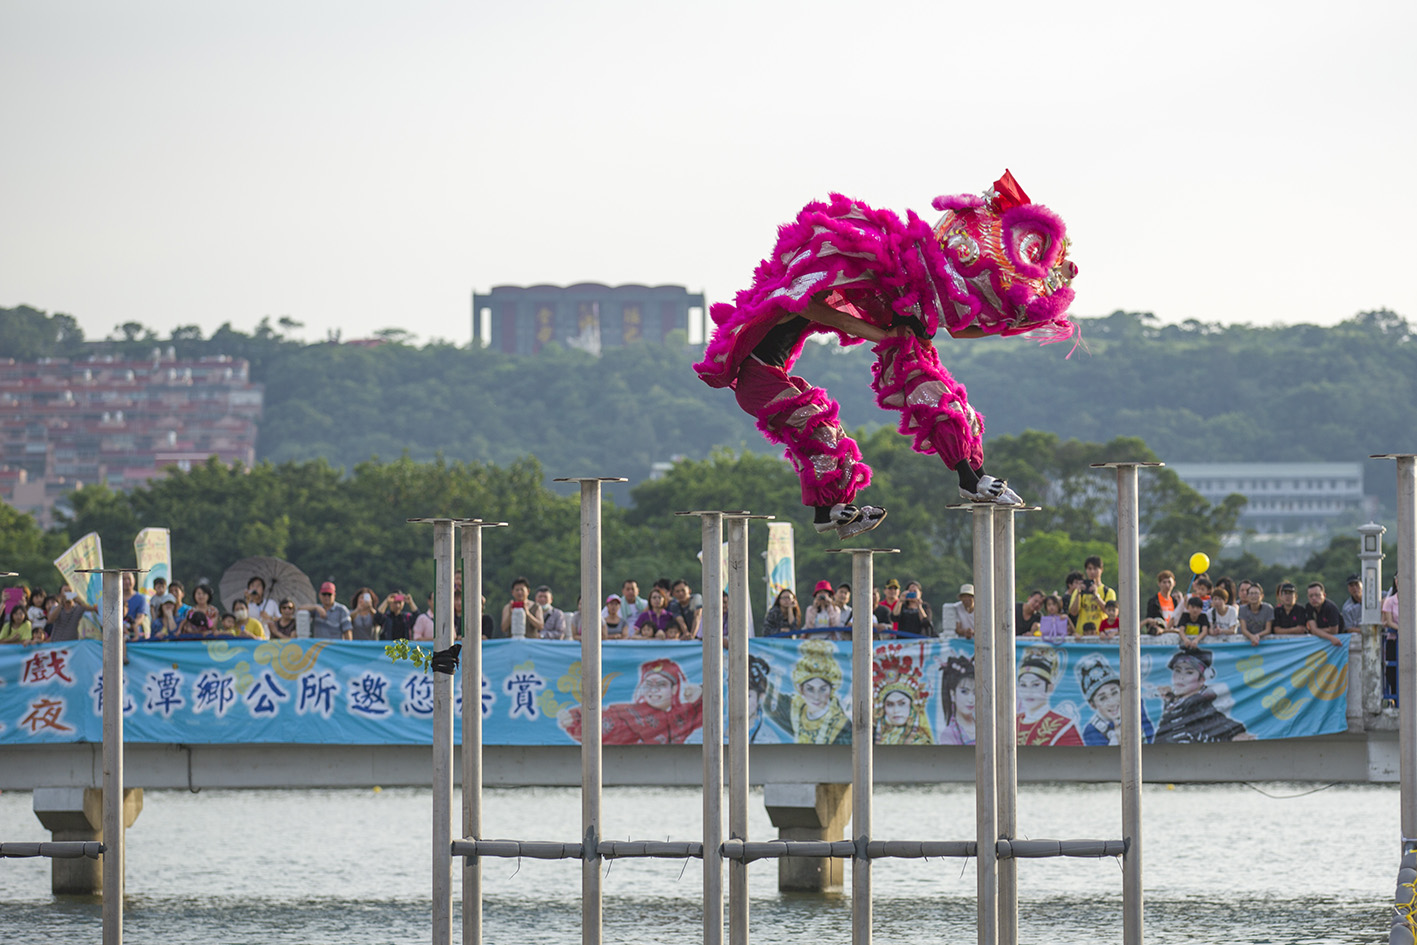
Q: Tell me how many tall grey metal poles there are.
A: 11